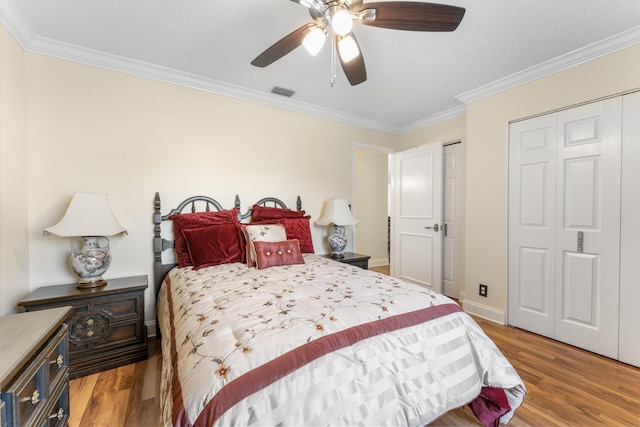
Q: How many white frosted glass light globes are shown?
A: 3